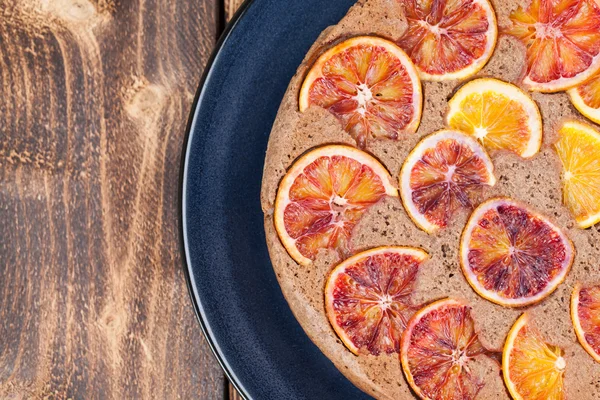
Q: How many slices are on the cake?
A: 13